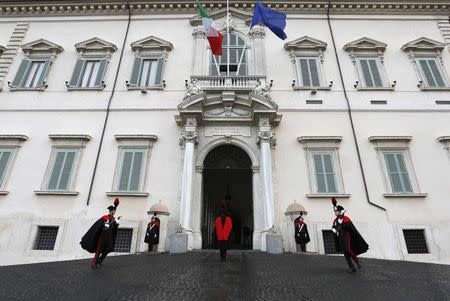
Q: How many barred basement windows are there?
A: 4